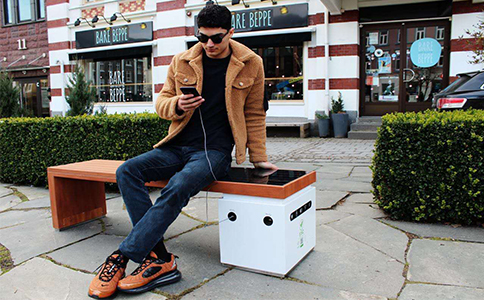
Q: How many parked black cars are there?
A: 1